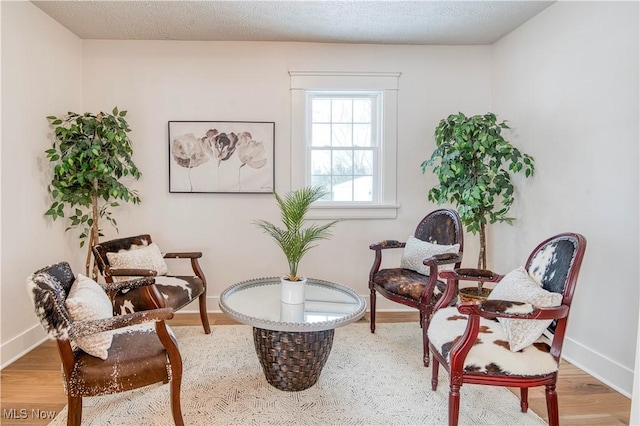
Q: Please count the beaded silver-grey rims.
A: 1